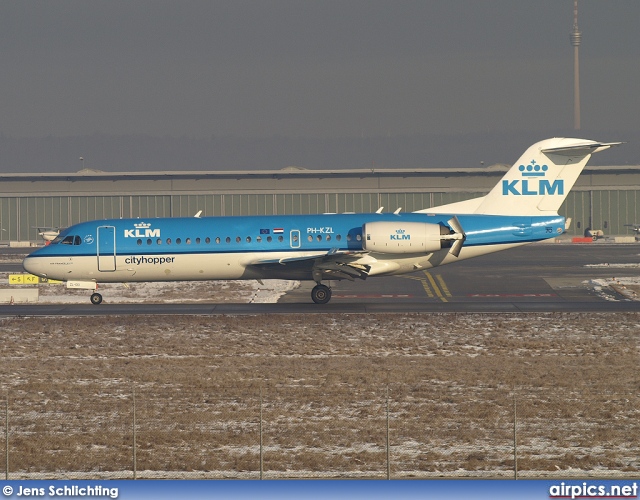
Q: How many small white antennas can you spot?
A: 3